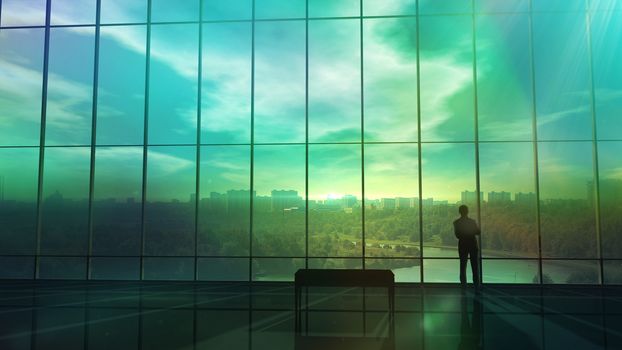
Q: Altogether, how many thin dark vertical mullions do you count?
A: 11